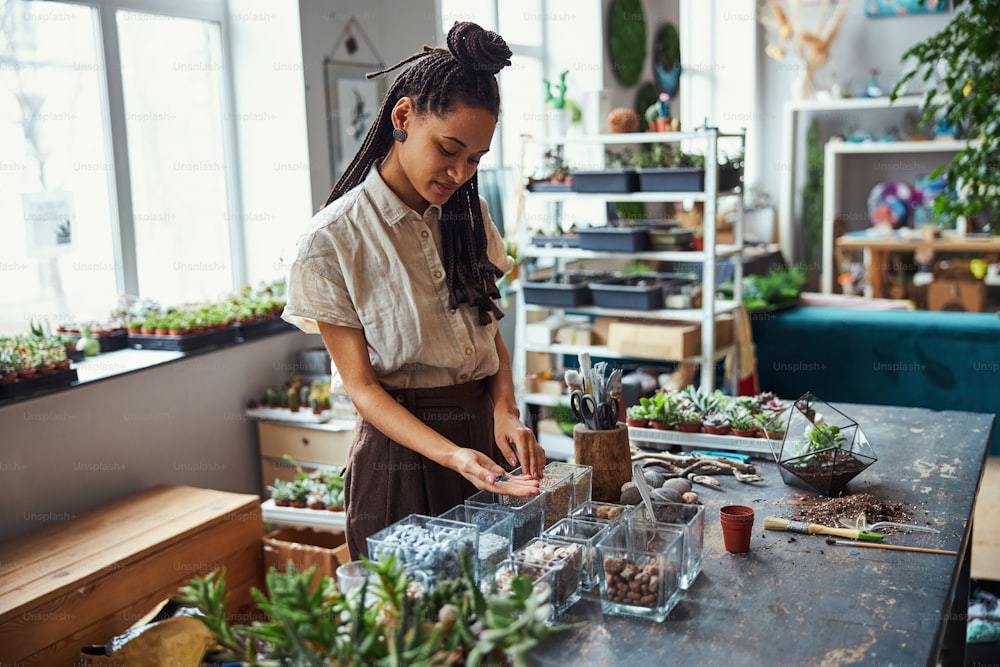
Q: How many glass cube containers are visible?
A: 11